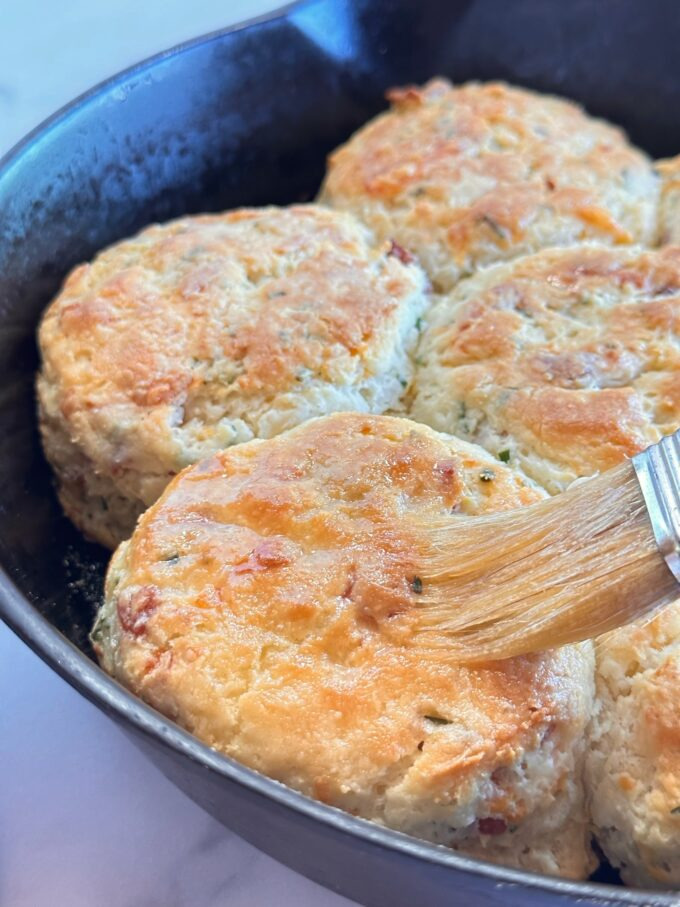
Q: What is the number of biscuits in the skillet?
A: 6